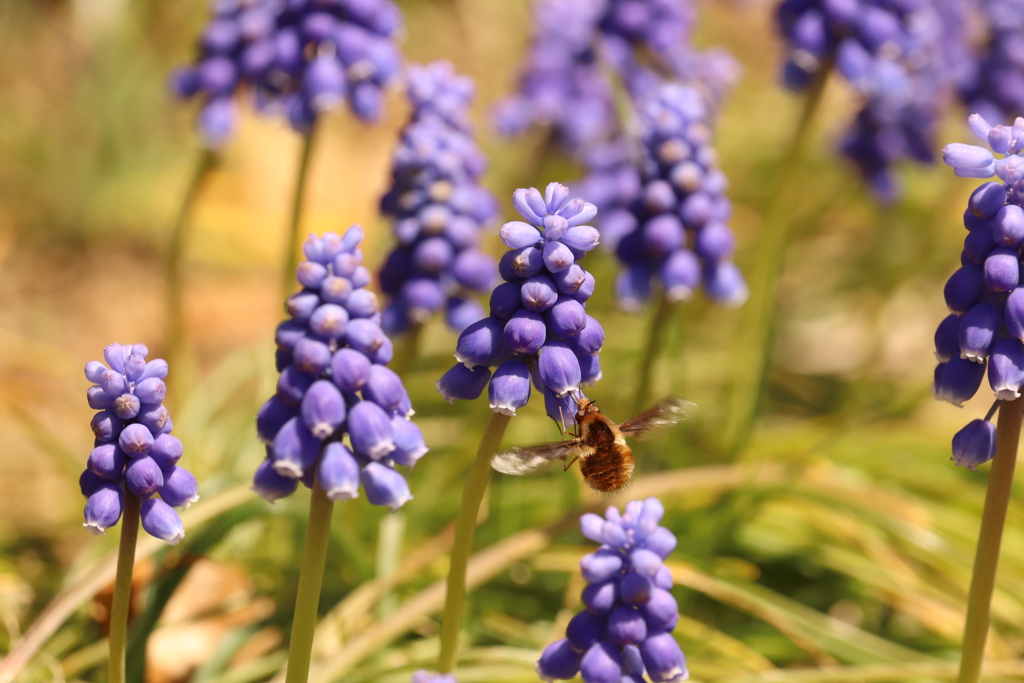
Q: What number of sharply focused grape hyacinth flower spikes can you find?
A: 5